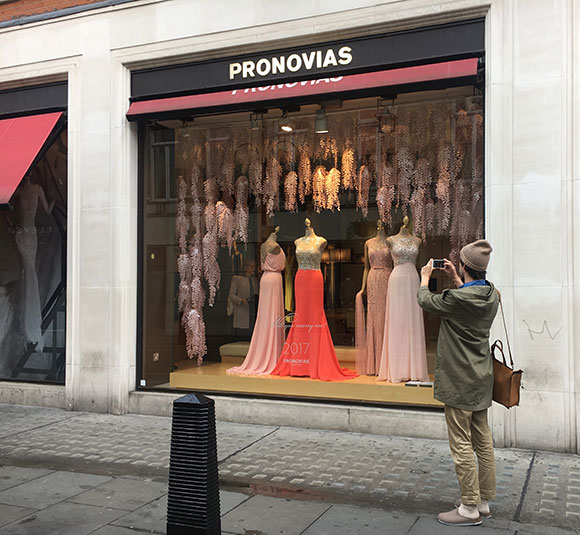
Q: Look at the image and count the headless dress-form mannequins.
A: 4